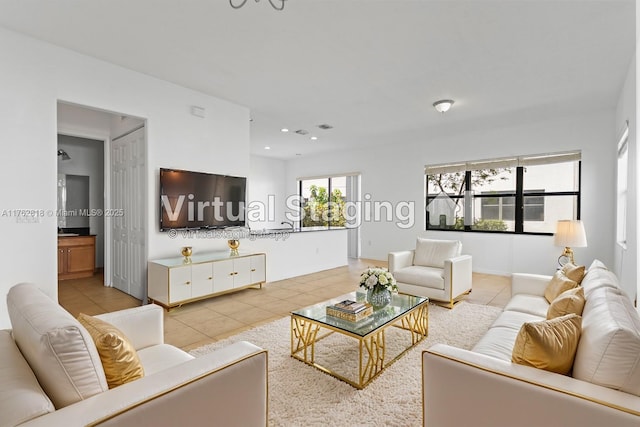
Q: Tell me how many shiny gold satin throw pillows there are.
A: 5